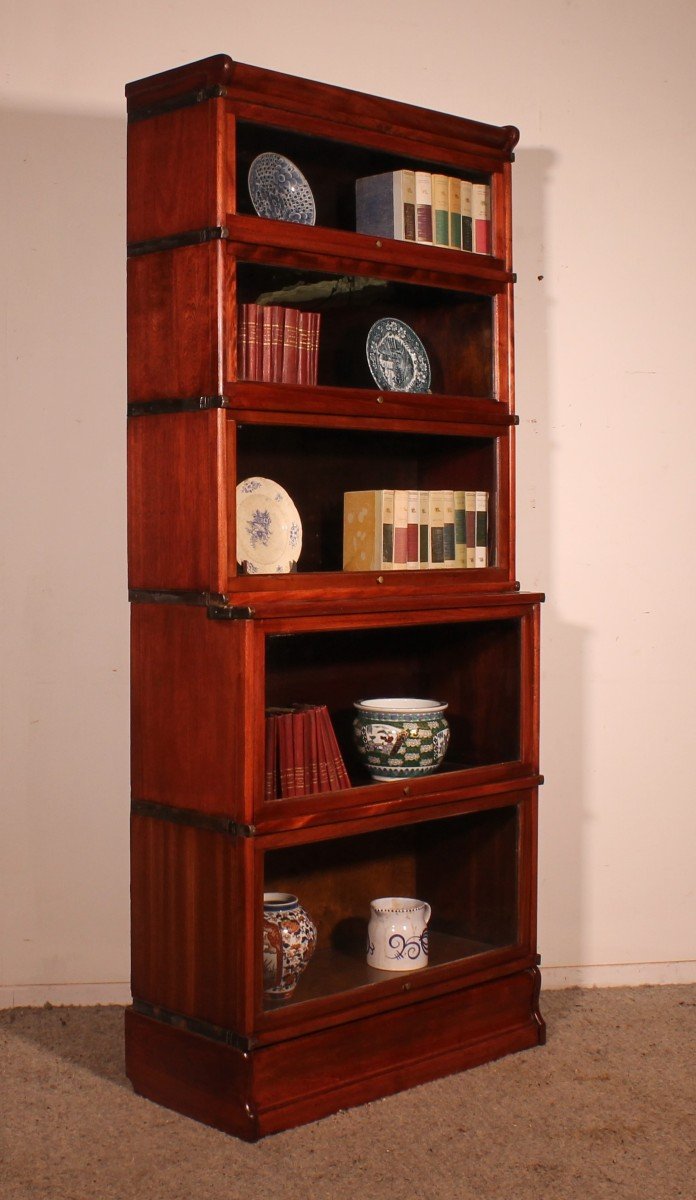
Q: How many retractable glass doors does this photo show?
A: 5